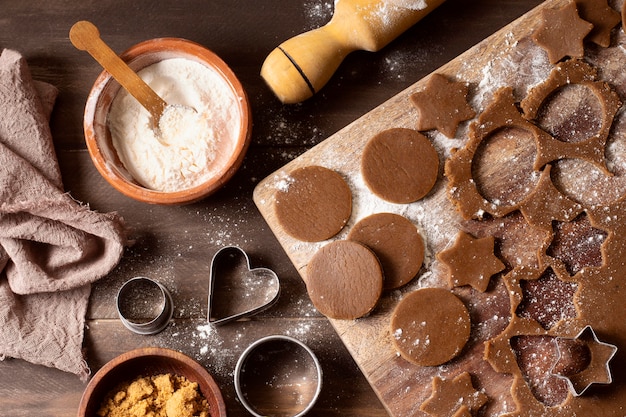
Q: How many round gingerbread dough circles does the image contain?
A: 5